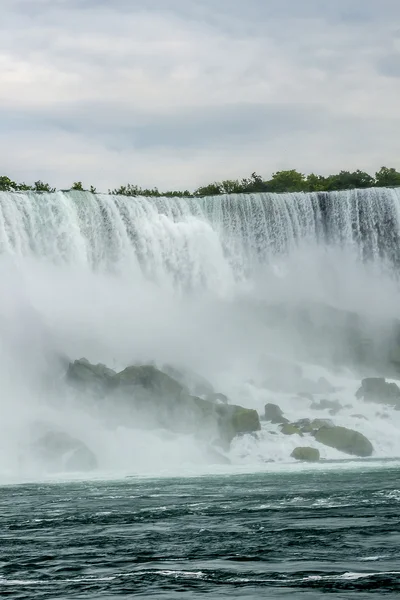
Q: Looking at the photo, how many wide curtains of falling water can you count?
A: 1